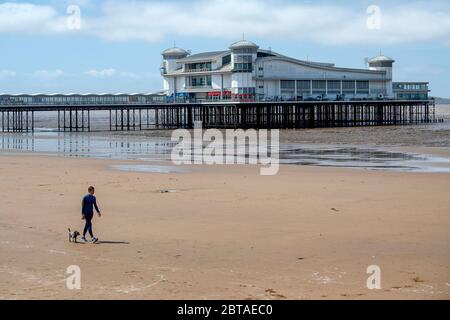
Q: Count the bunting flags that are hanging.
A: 0